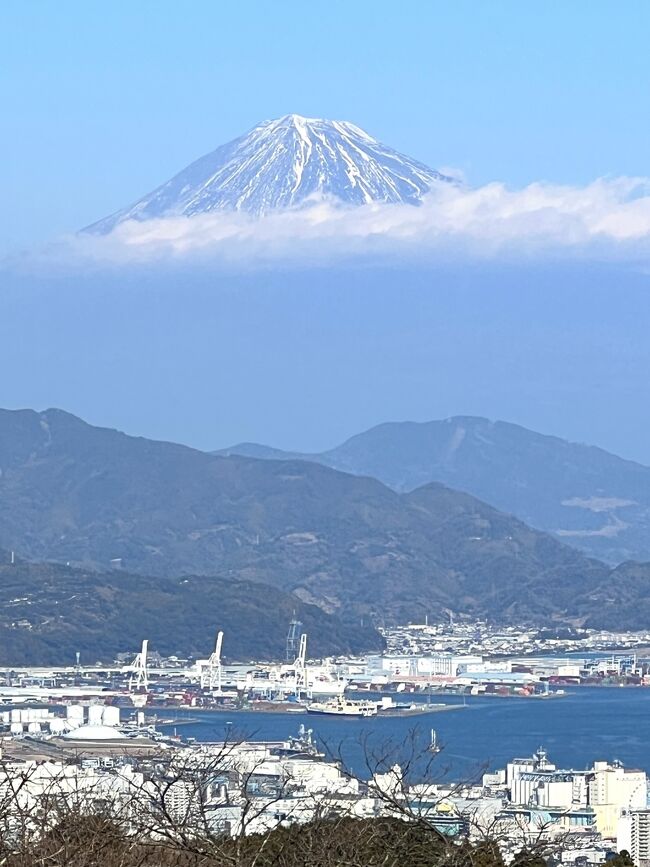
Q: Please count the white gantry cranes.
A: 3